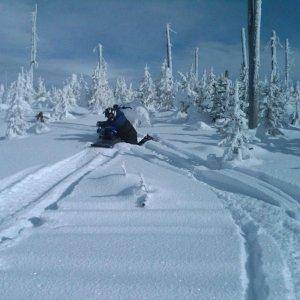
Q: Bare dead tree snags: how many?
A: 8